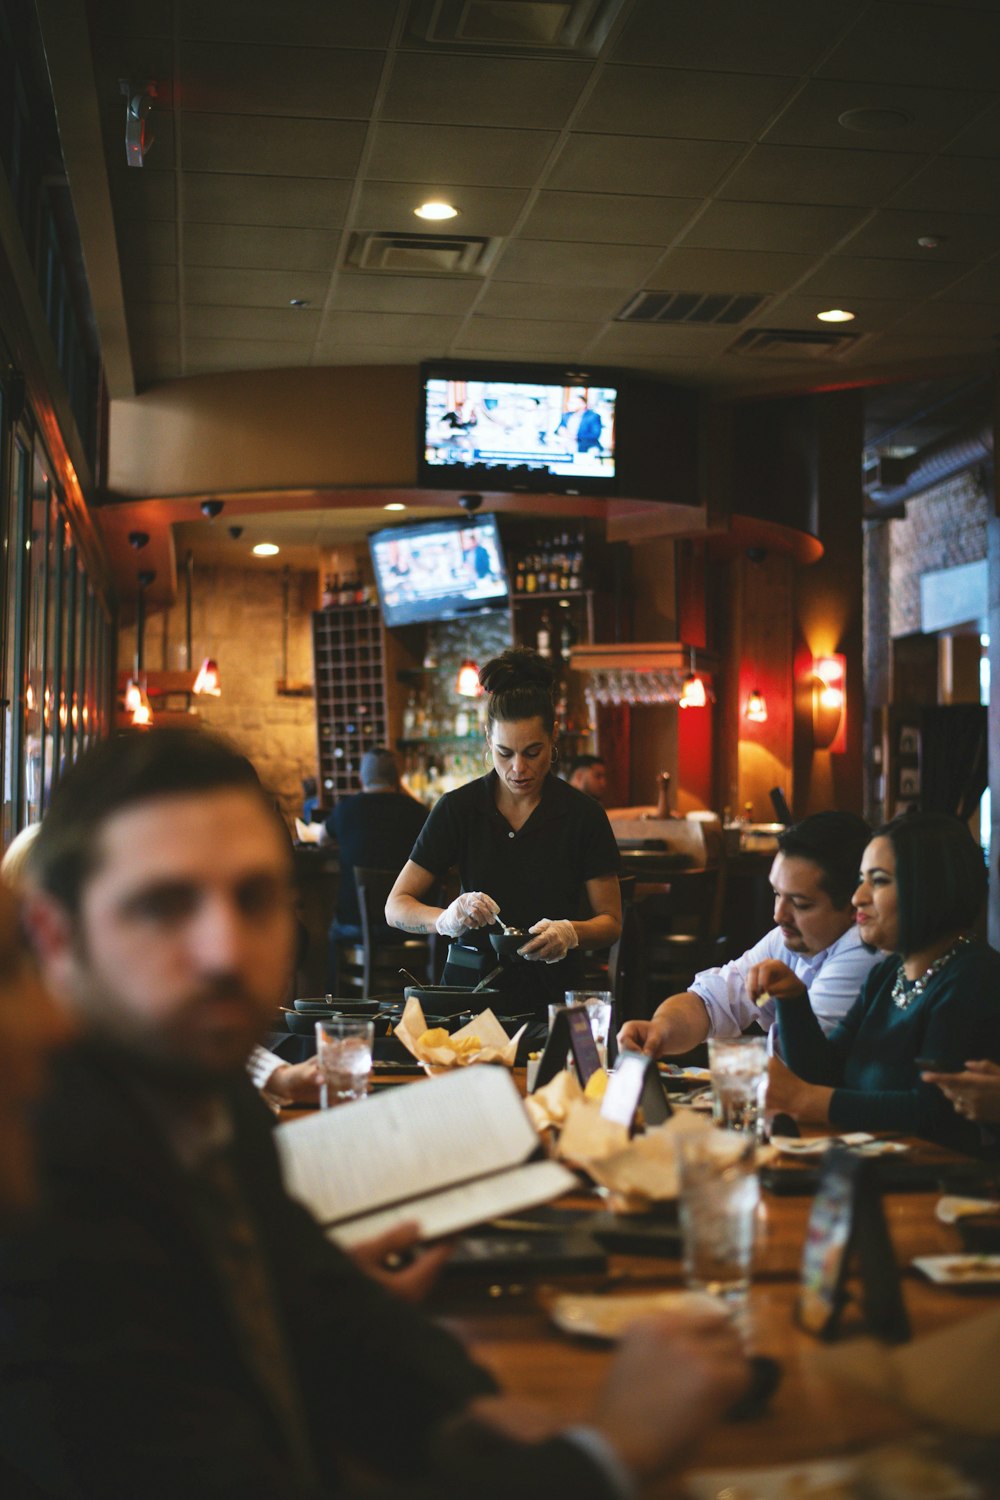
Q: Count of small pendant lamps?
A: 6